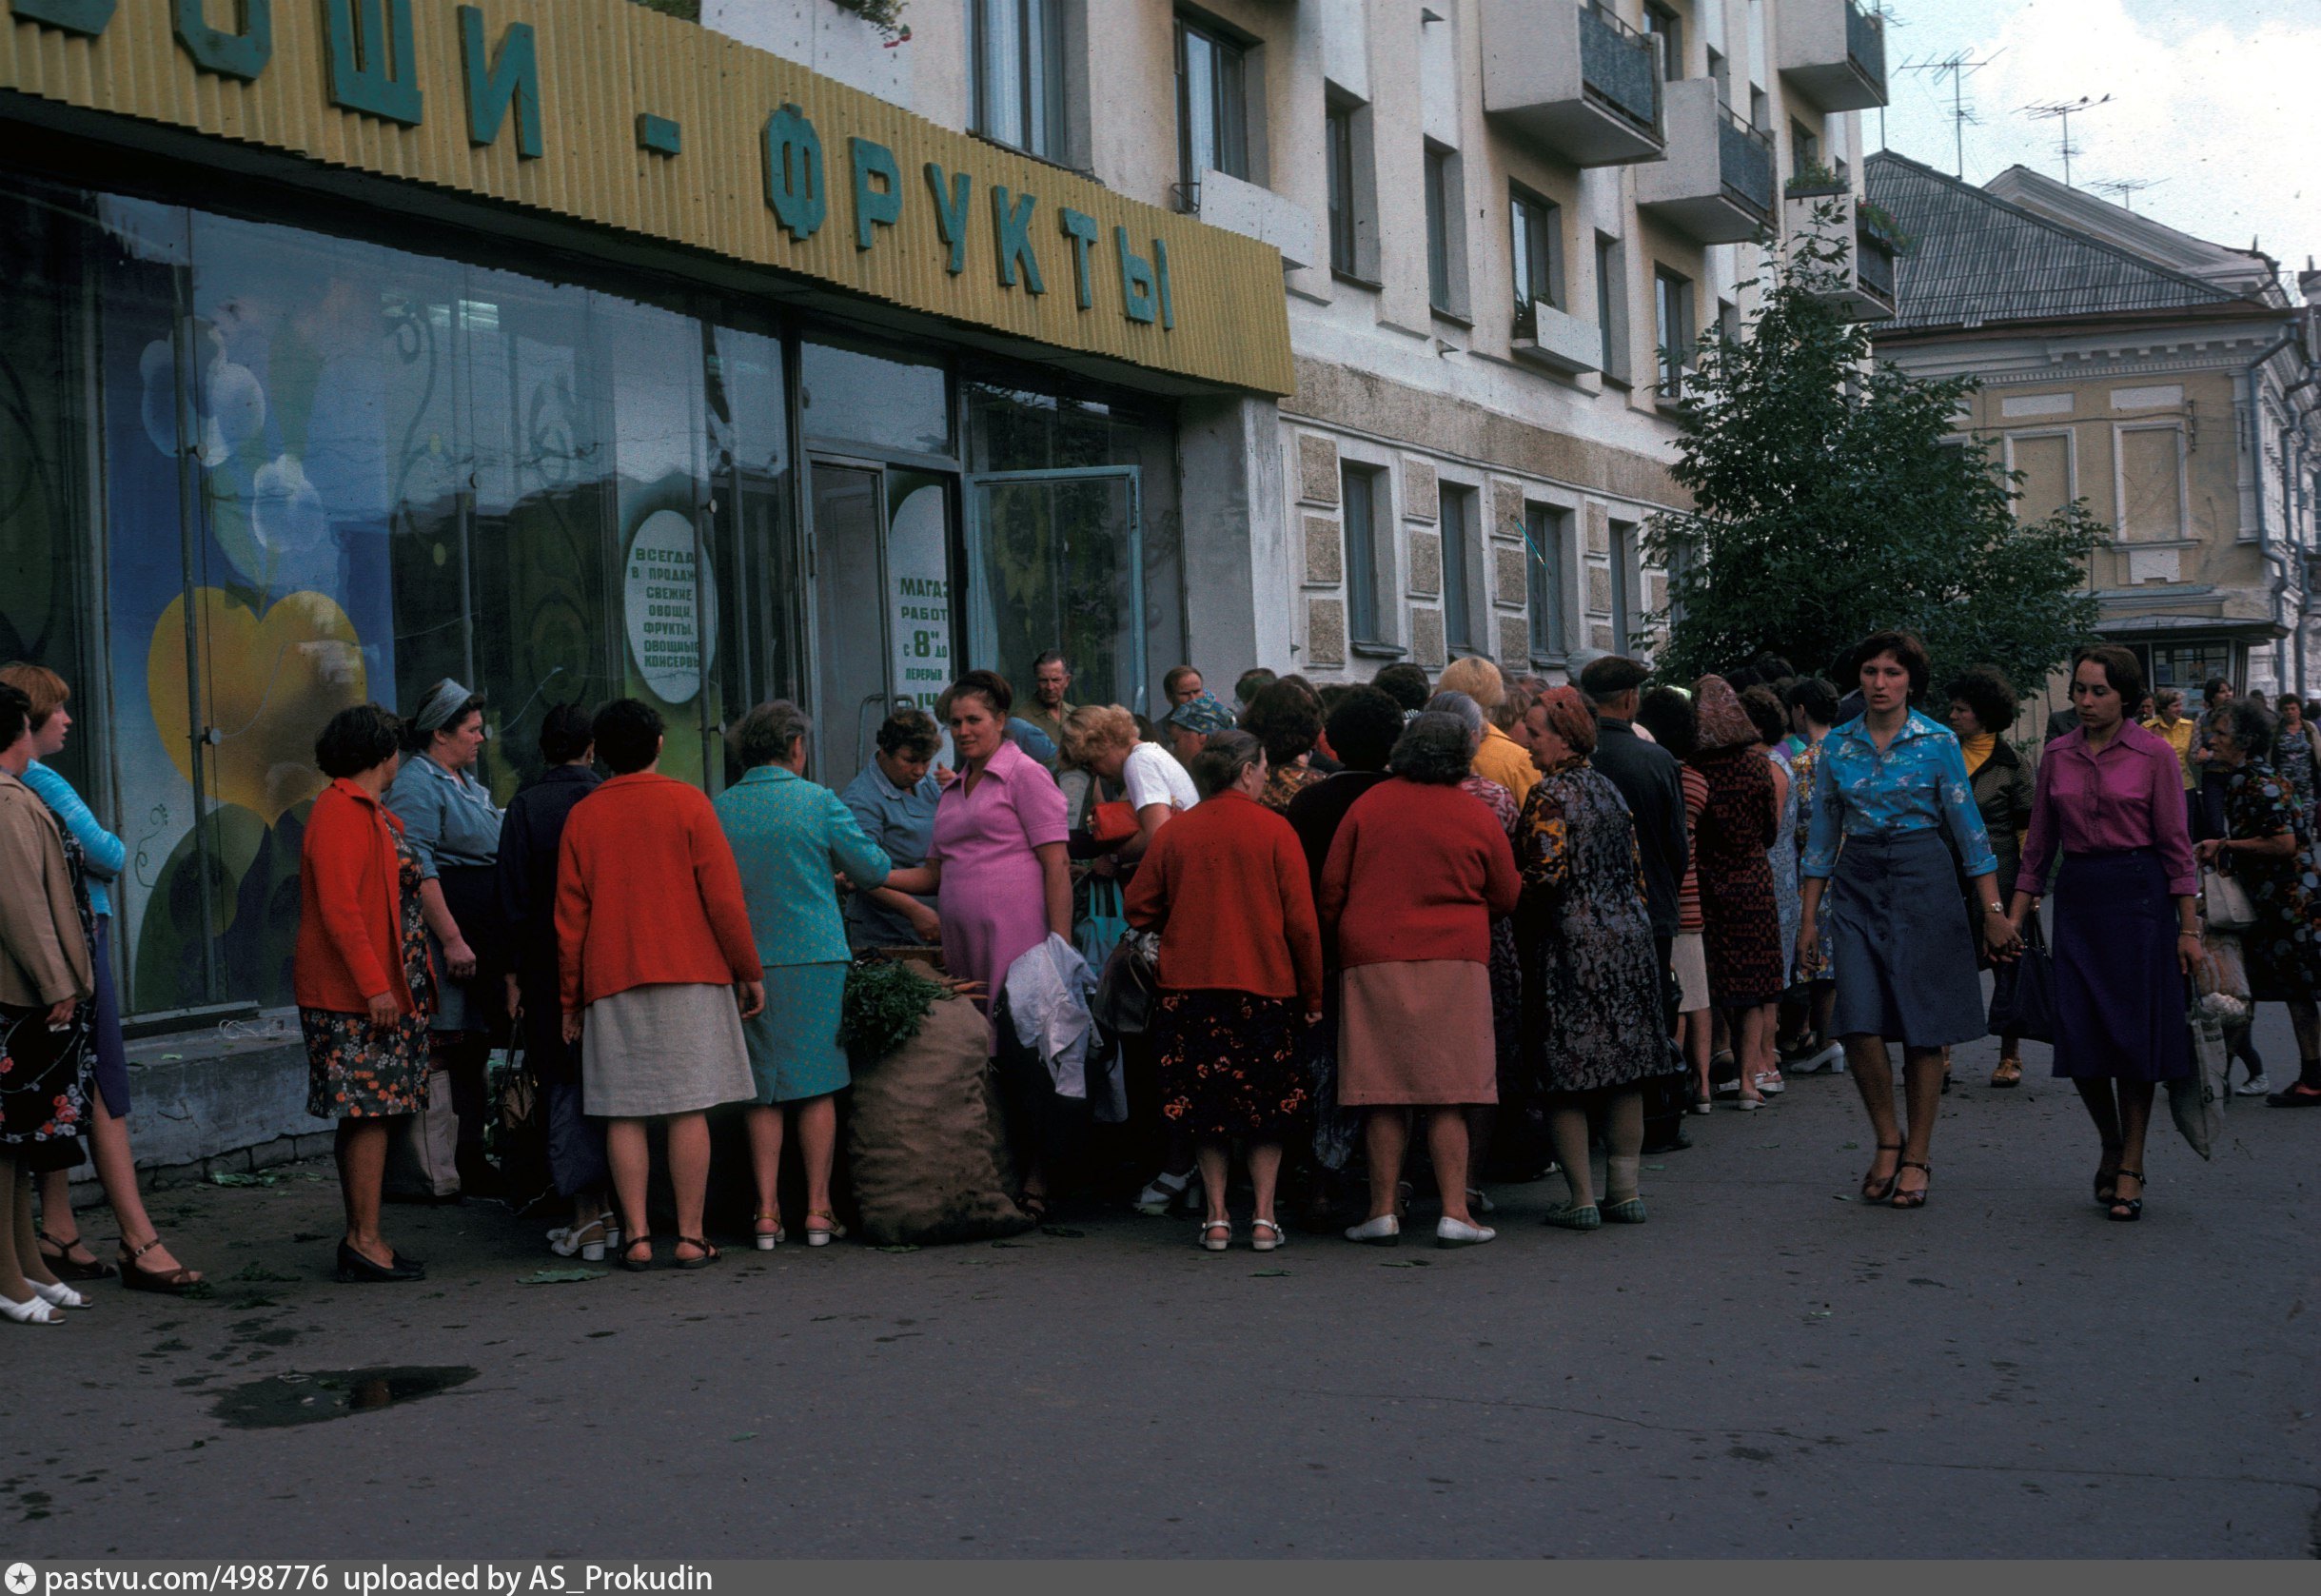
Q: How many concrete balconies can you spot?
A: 4